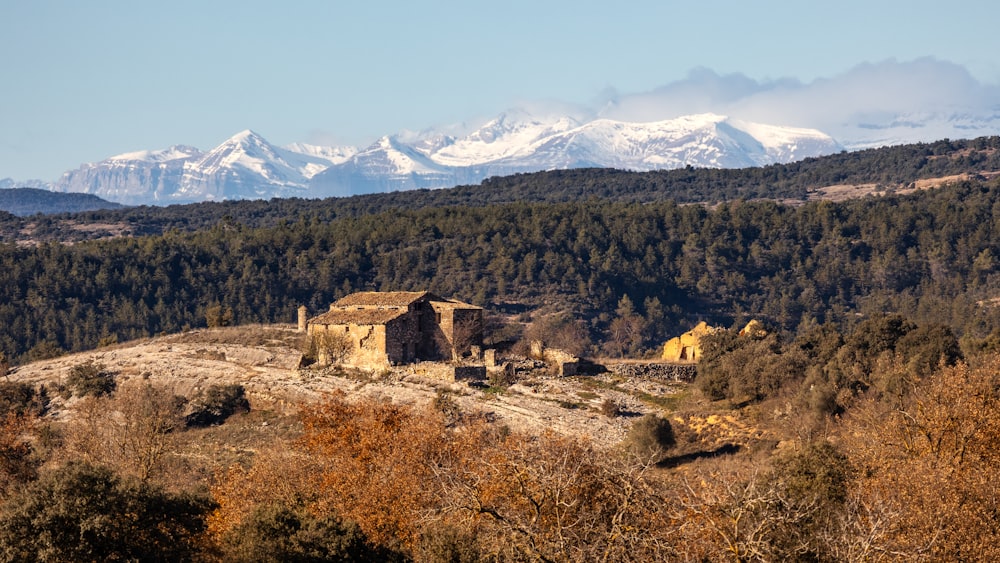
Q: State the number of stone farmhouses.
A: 1